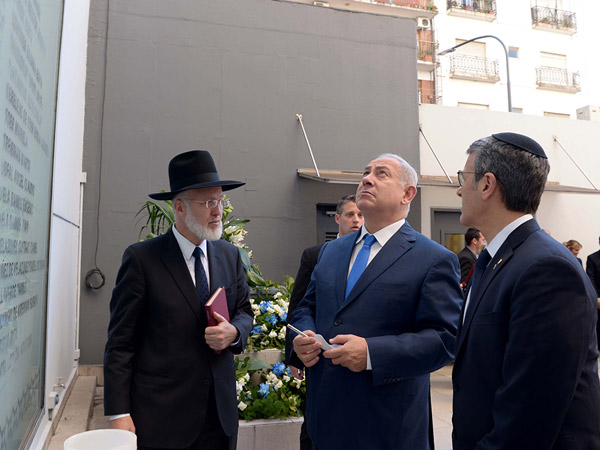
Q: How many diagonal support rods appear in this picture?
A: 3